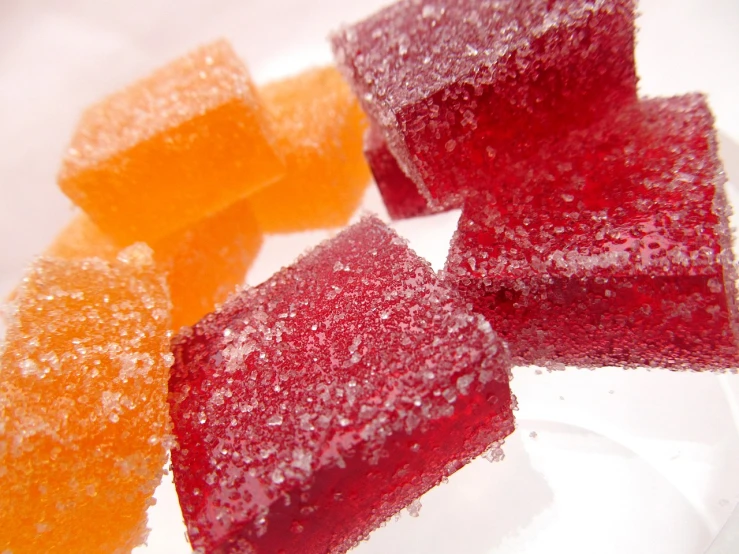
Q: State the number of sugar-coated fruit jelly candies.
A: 8